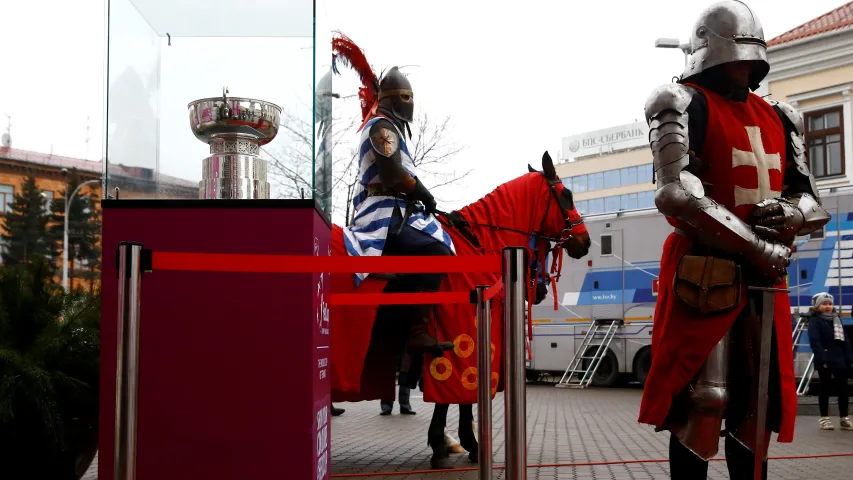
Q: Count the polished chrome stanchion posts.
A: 3